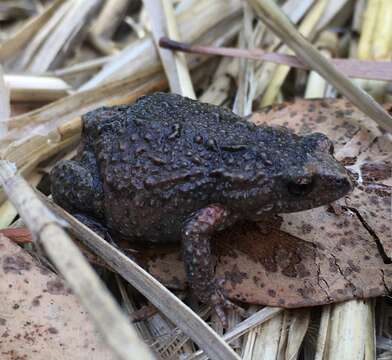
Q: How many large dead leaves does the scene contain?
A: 2